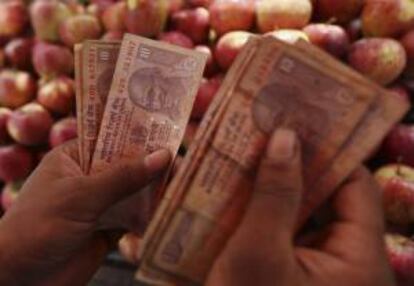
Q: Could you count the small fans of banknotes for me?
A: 2